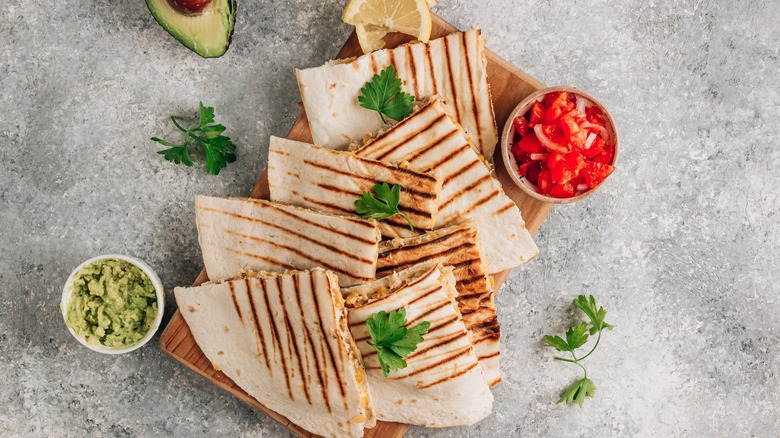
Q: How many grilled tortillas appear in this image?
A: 7